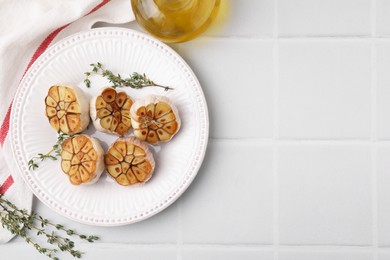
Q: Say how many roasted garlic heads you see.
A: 5